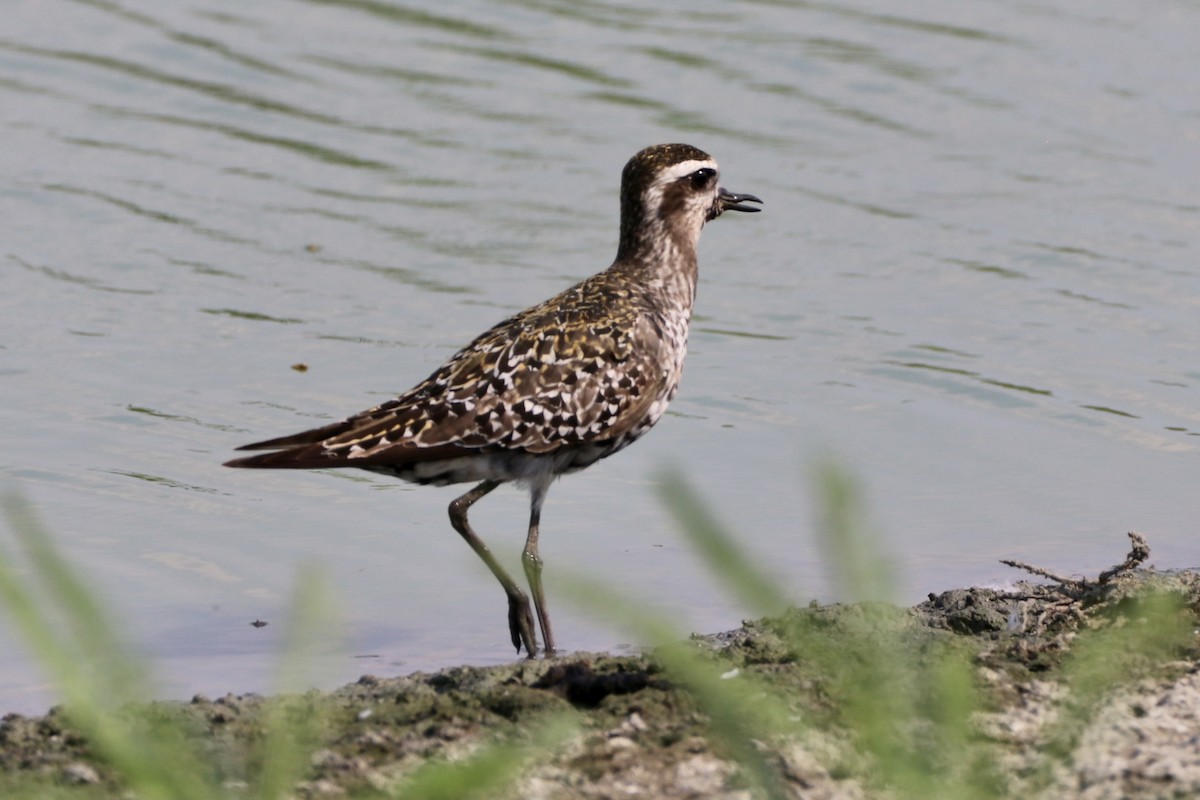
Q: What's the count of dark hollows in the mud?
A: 1